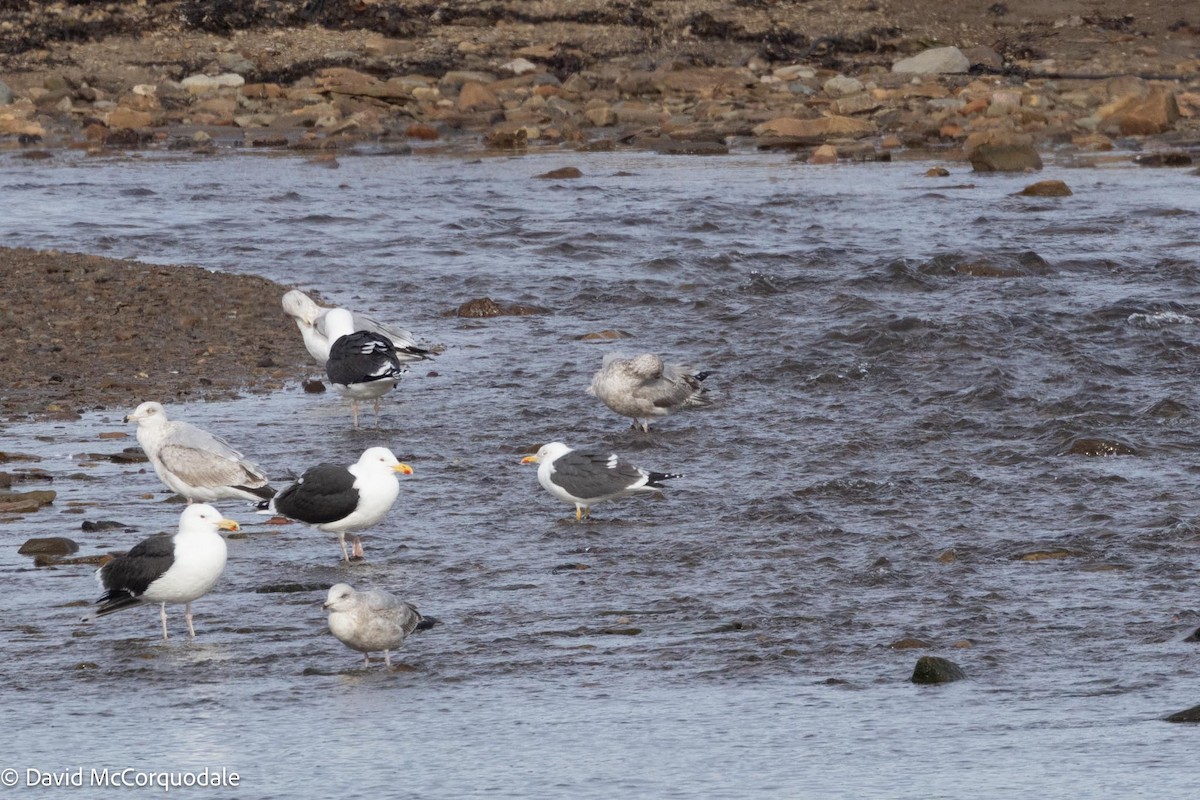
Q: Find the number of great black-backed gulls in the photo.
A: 3